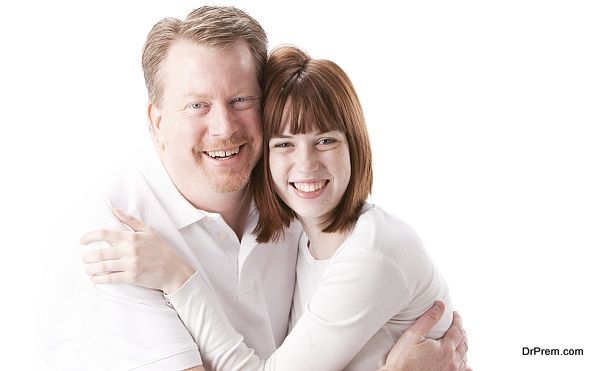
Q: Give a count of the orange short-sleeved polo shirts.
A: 0